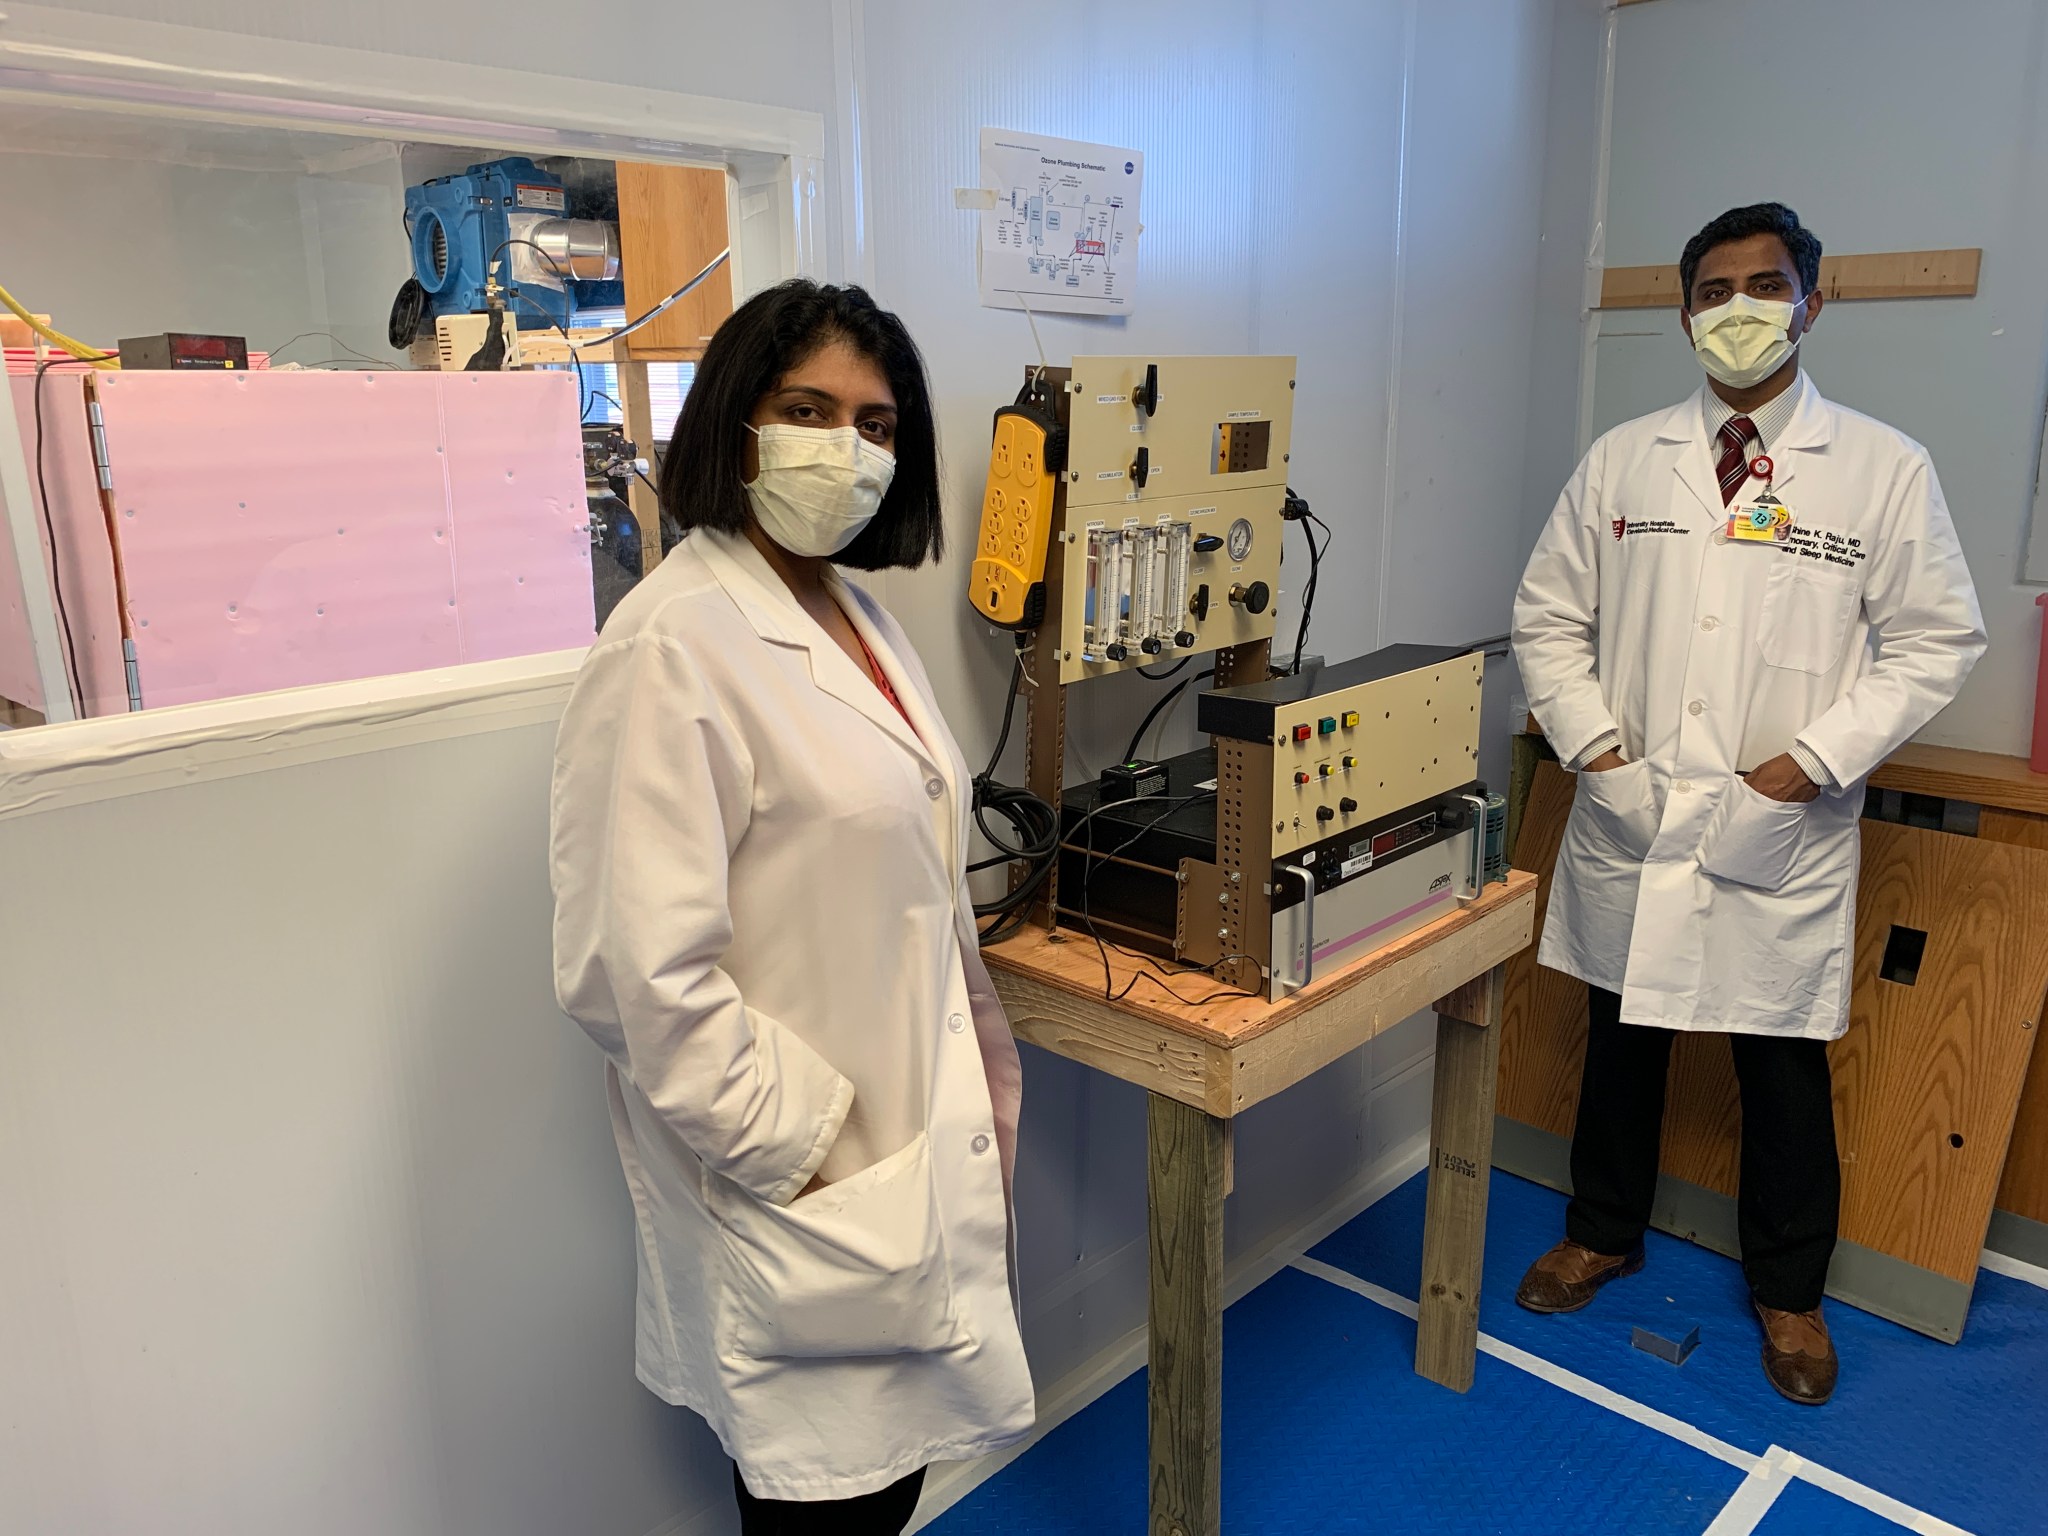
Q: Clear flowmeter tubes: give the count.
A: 3